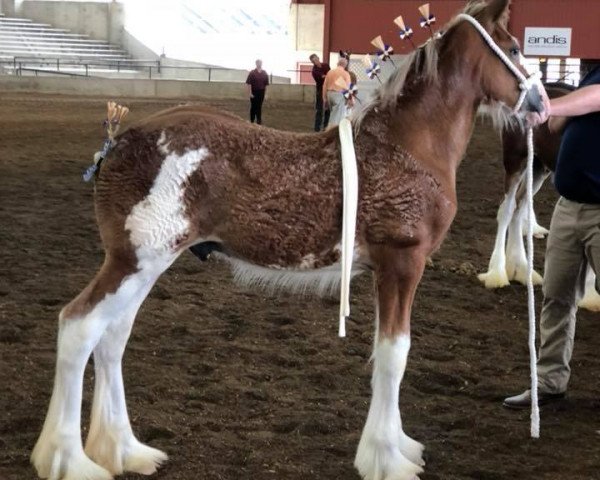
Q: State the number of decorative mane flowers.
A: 5